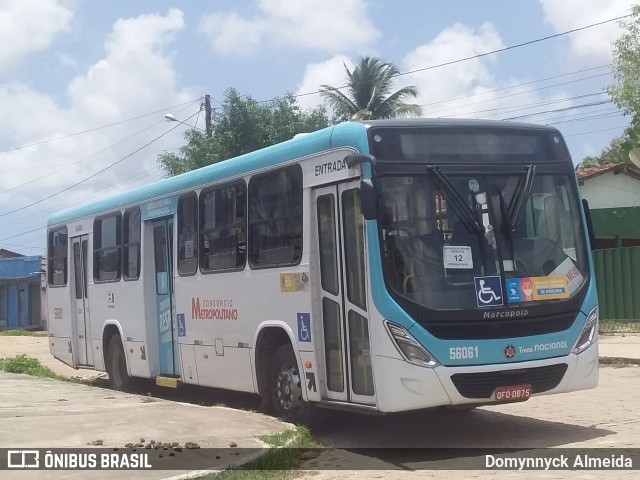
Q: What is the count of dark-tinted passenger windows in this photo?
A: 6